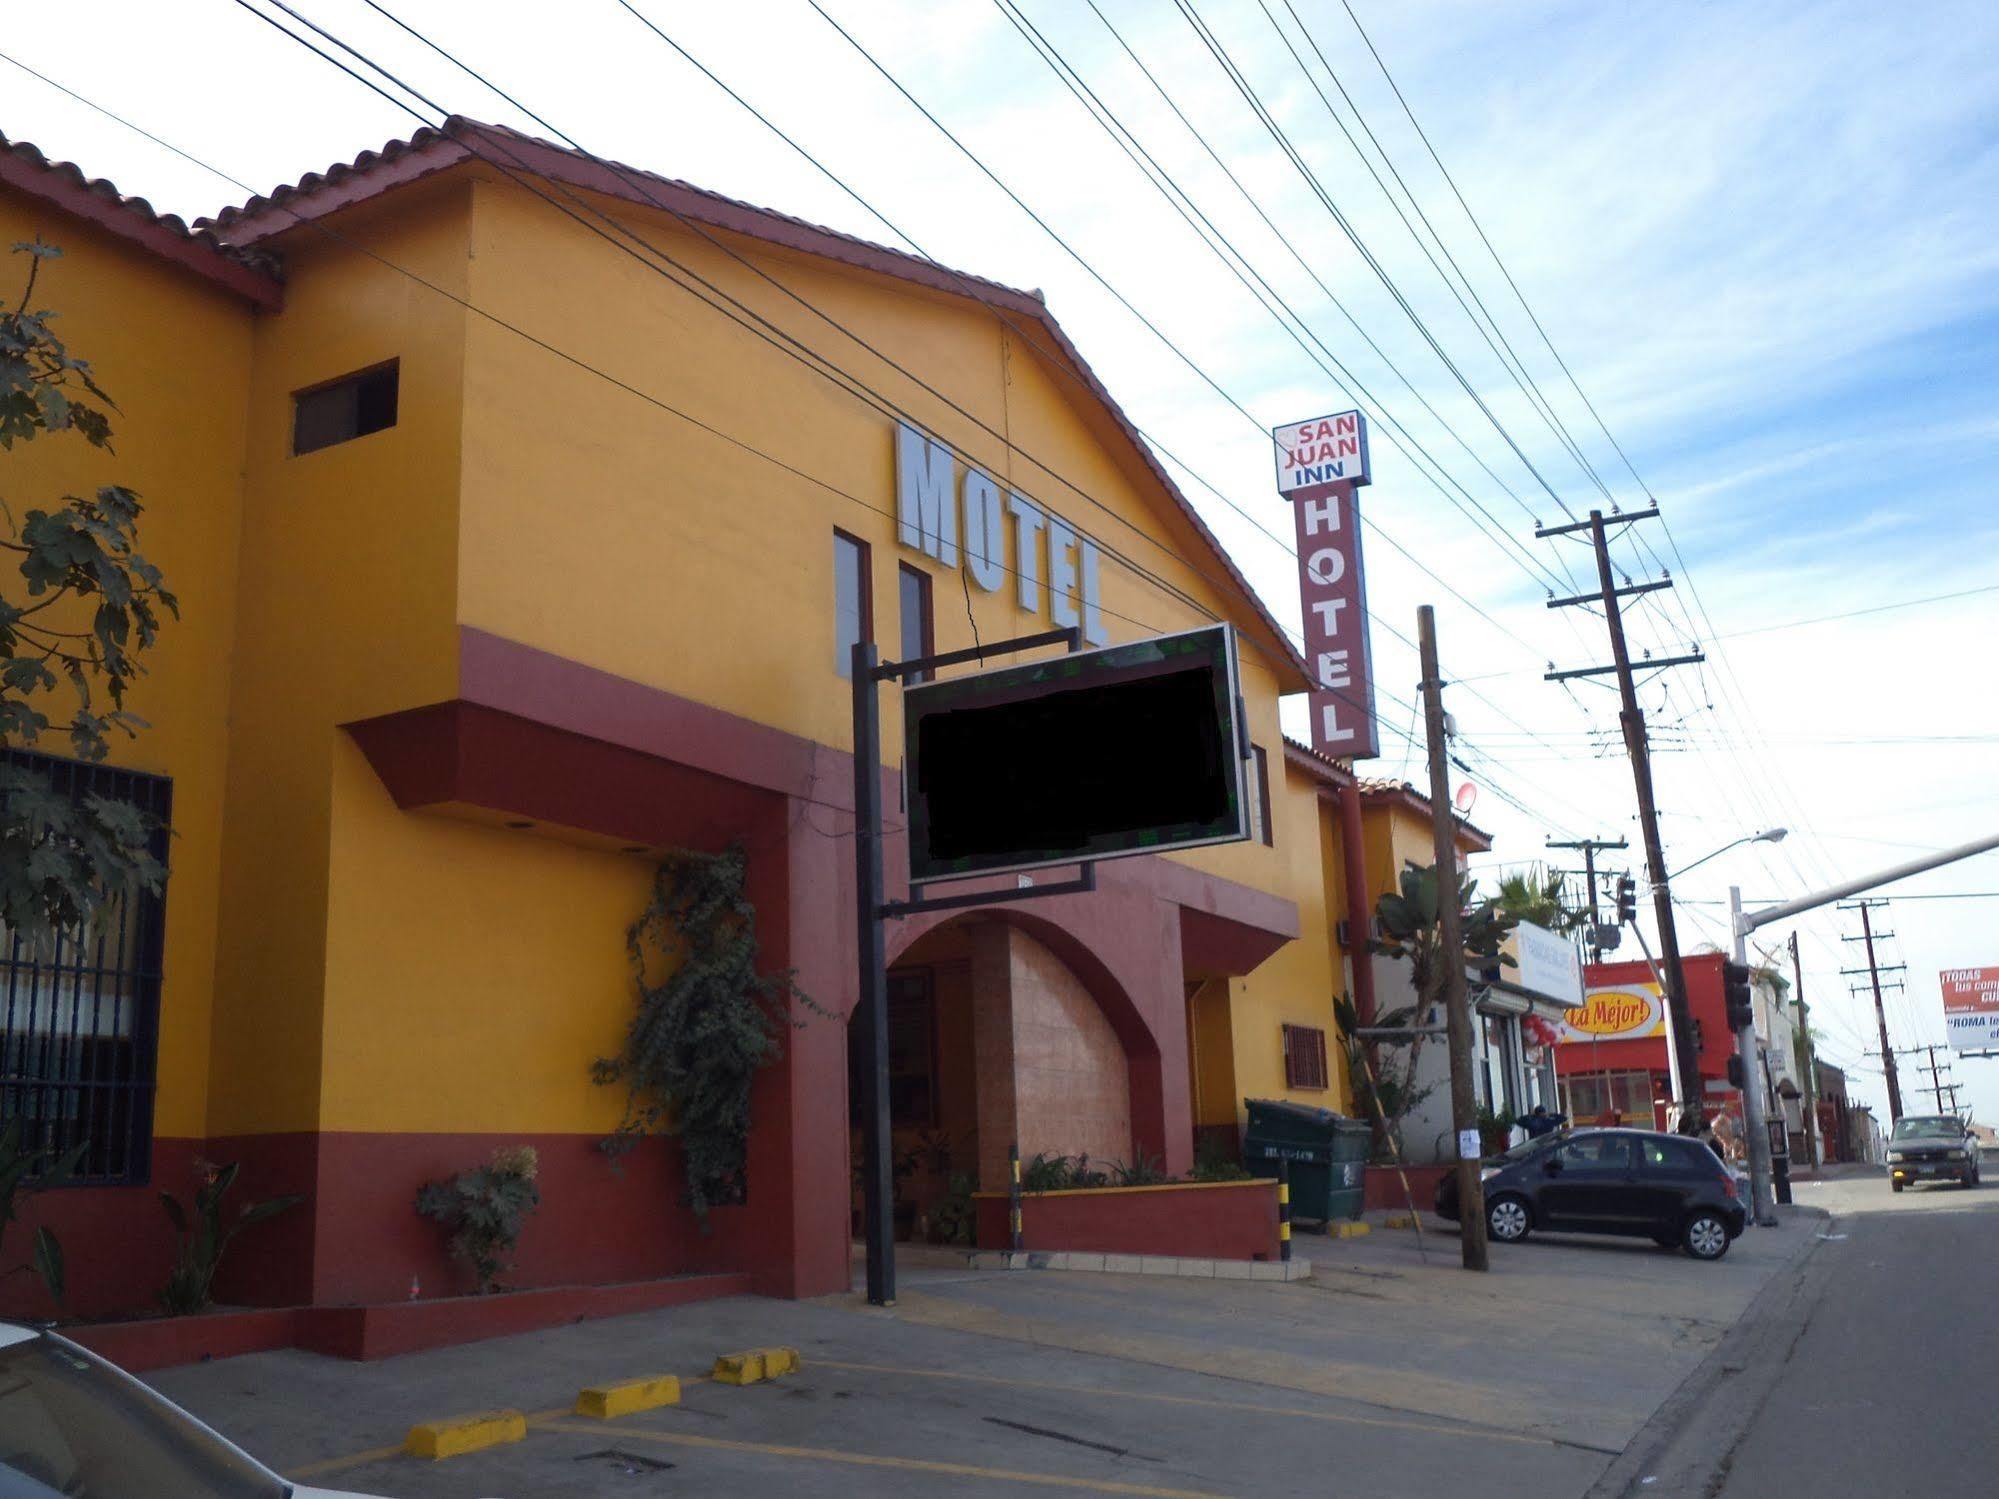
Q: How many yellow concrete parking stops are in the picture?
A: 5